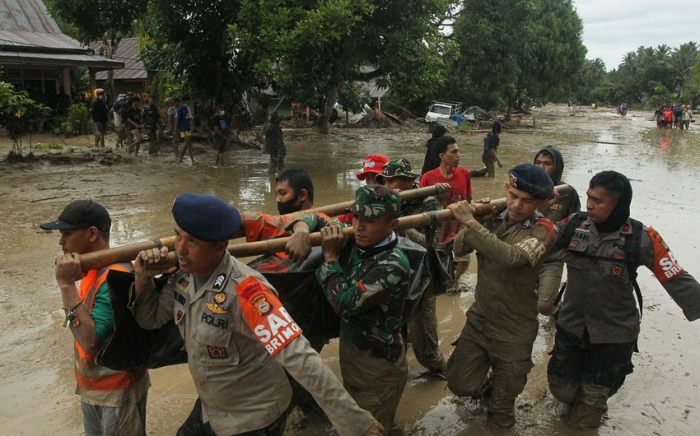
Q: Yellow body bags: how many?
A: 0